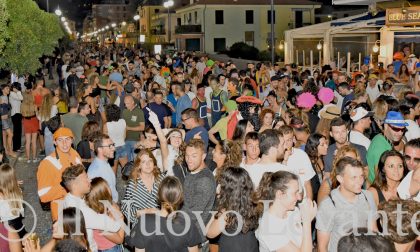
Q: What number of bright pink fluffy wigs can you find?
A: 2